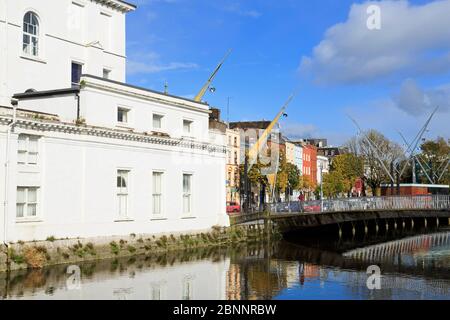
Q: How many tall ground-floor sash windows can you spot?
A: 3